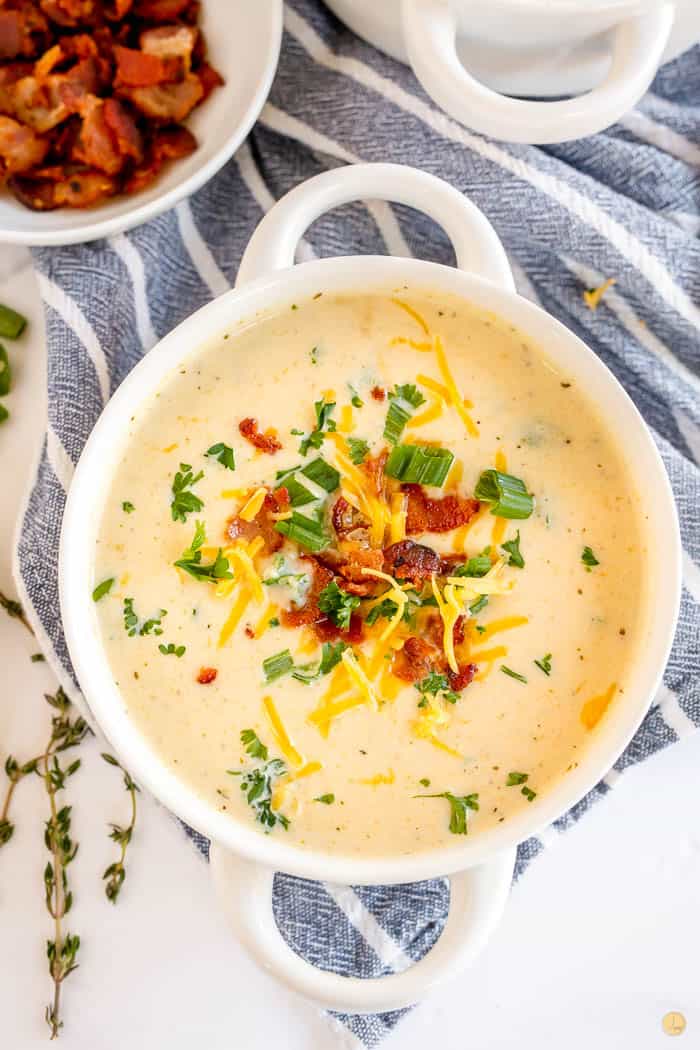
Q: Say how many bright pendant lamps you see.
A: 0